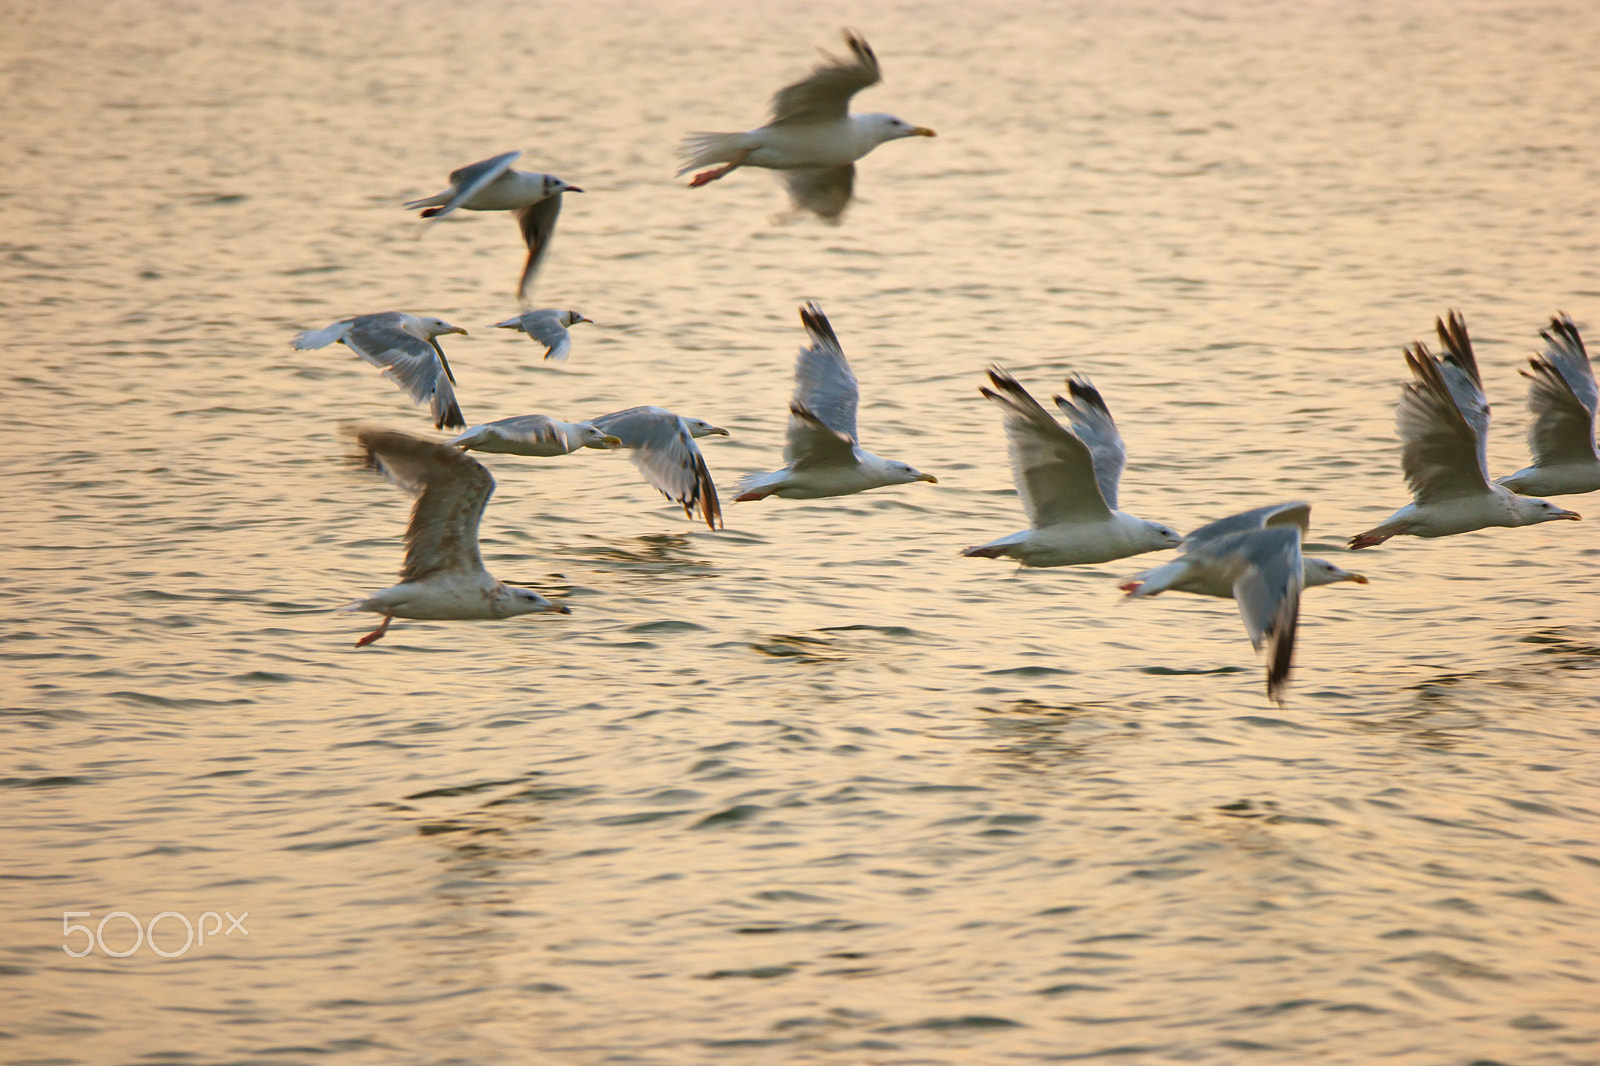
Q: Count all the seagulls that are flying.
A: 12